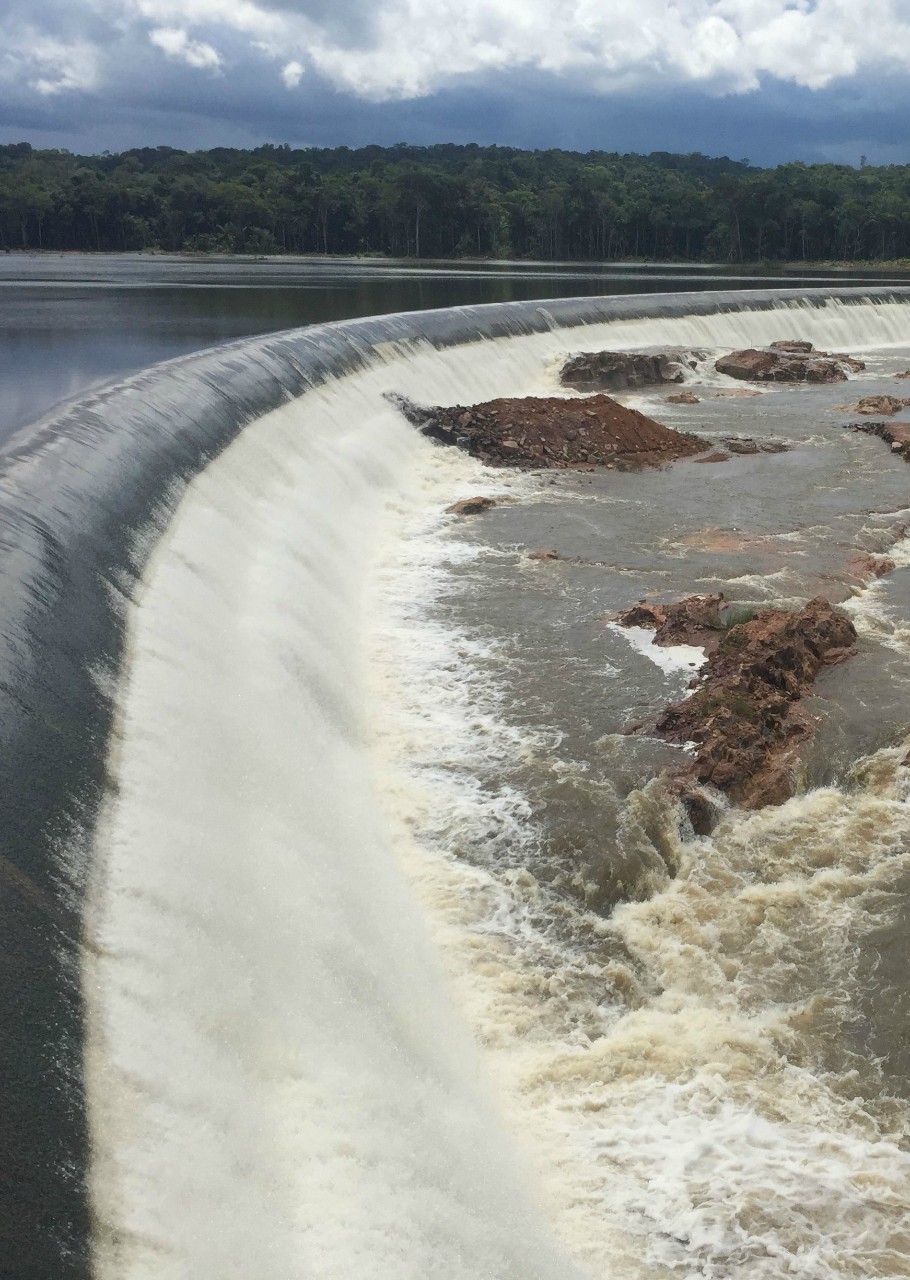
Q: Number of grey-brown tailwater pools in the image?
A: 1